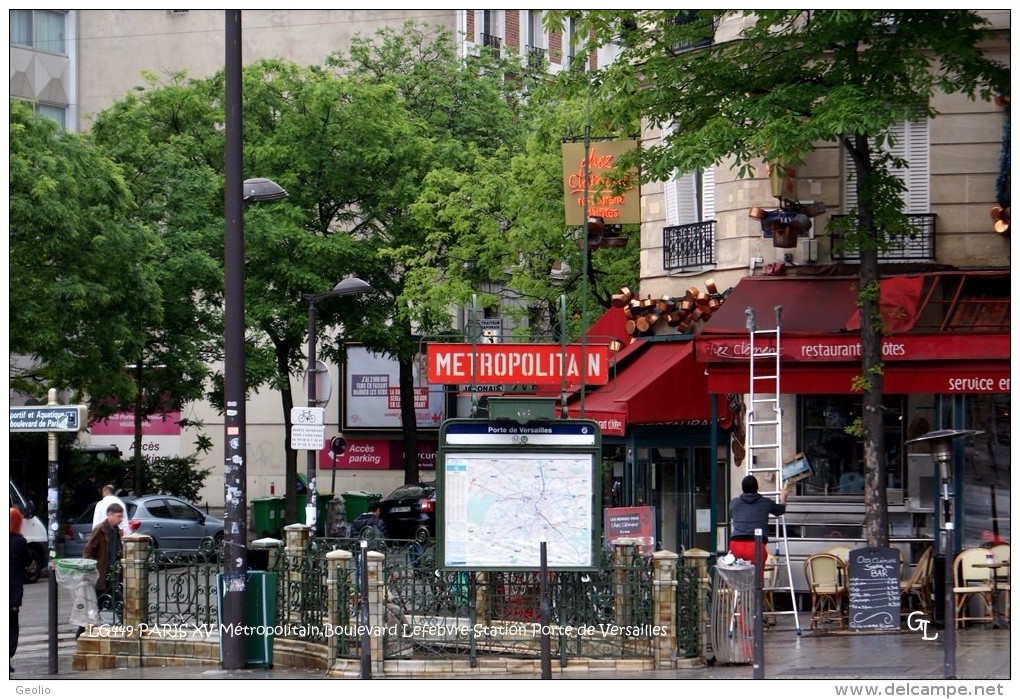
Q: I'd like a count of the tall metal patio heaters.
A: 1